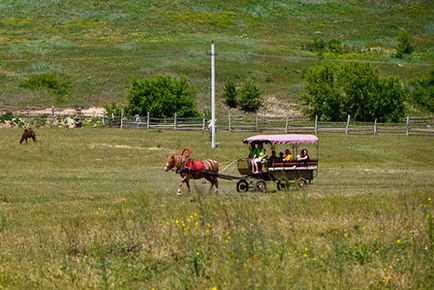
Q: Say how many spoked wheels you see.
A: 4